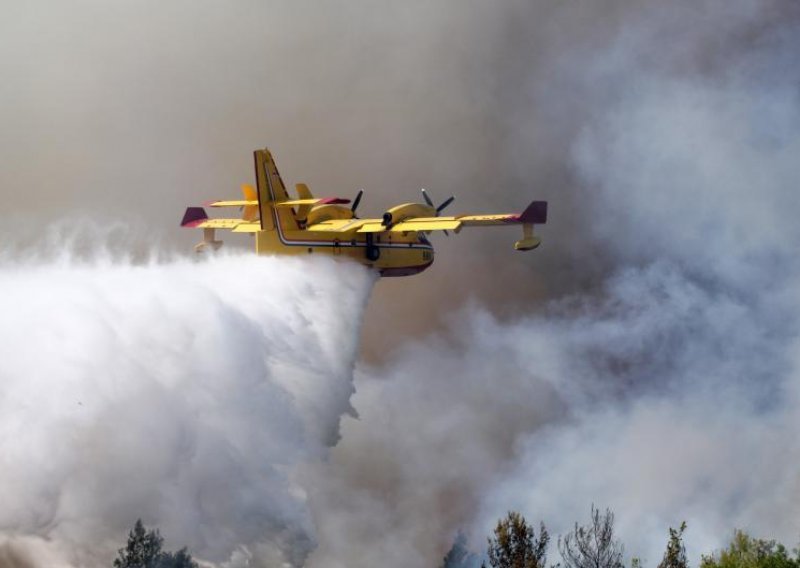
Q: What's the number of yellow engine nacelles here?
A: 2